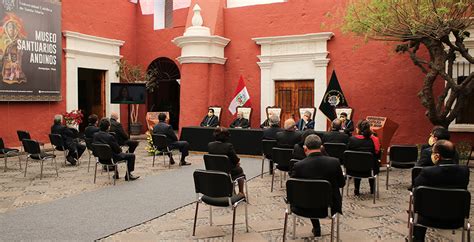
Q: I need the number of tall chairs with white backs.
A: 5